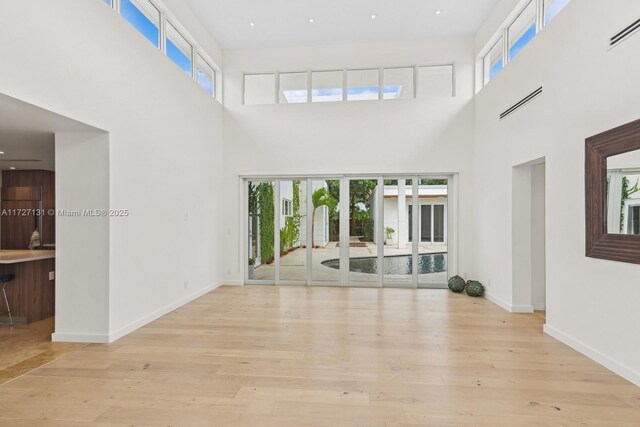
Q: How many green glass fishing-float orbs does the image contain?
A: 2